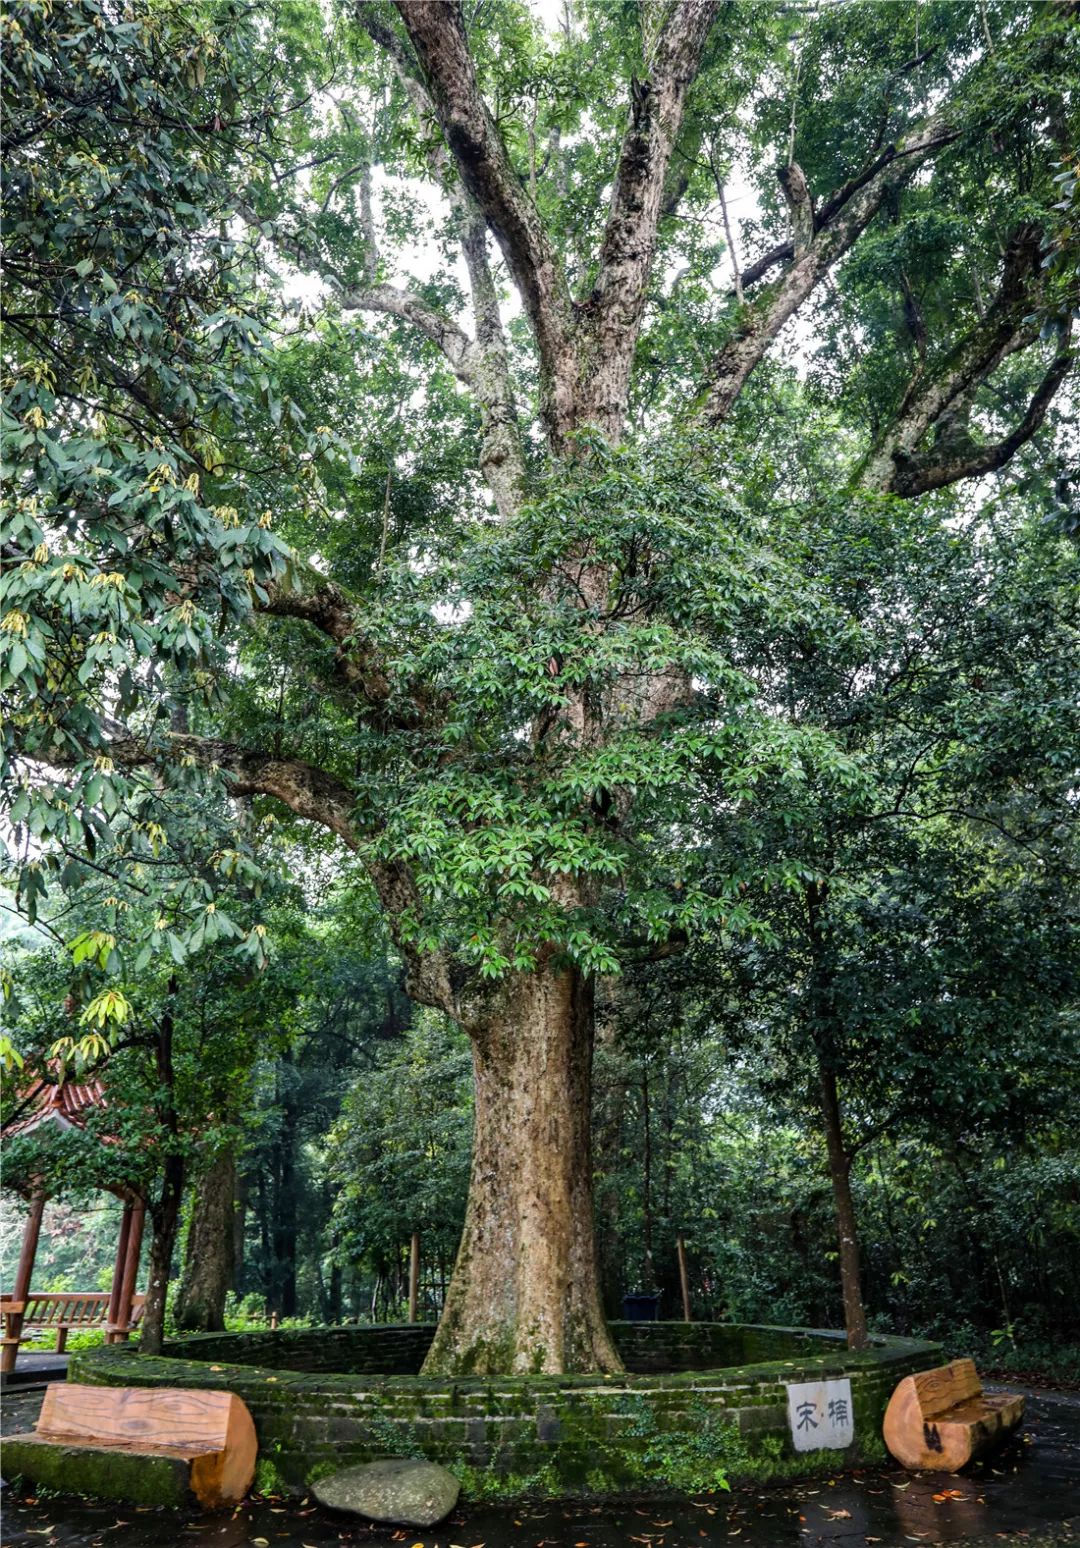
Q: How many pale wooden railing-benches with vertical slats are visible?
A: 1